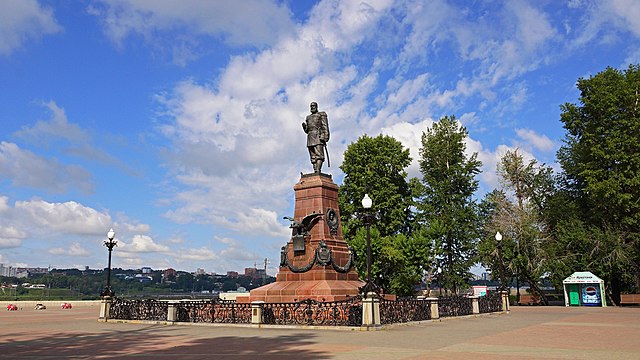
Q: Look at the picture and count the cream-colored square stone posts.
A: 7